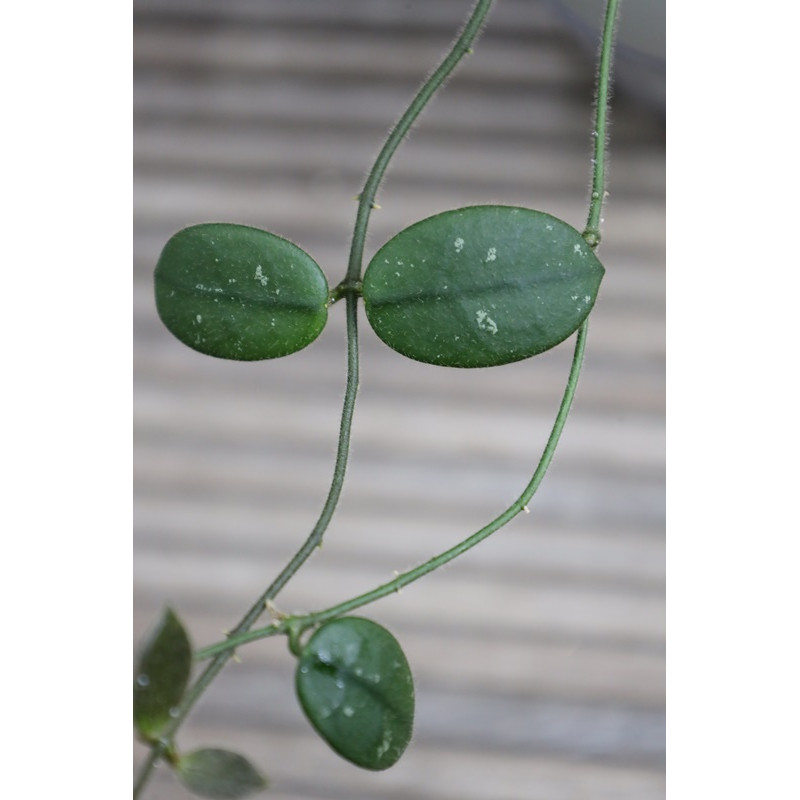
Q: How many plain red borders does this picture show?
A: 0